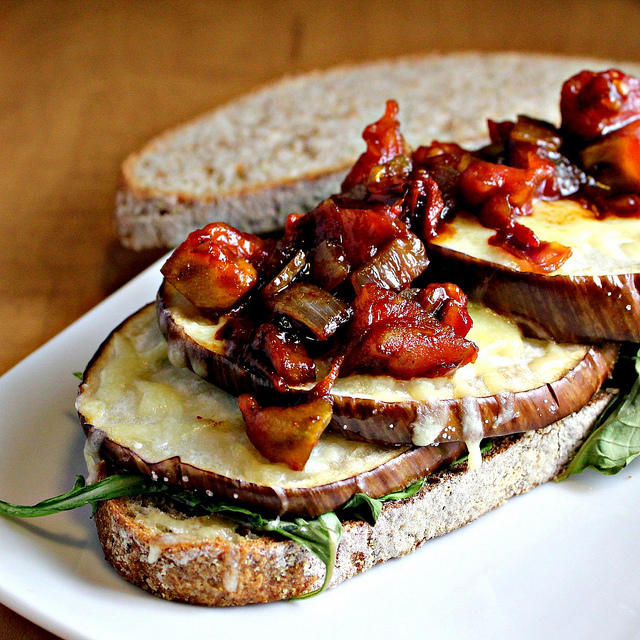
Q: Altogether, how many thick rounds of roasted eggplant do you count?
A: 3